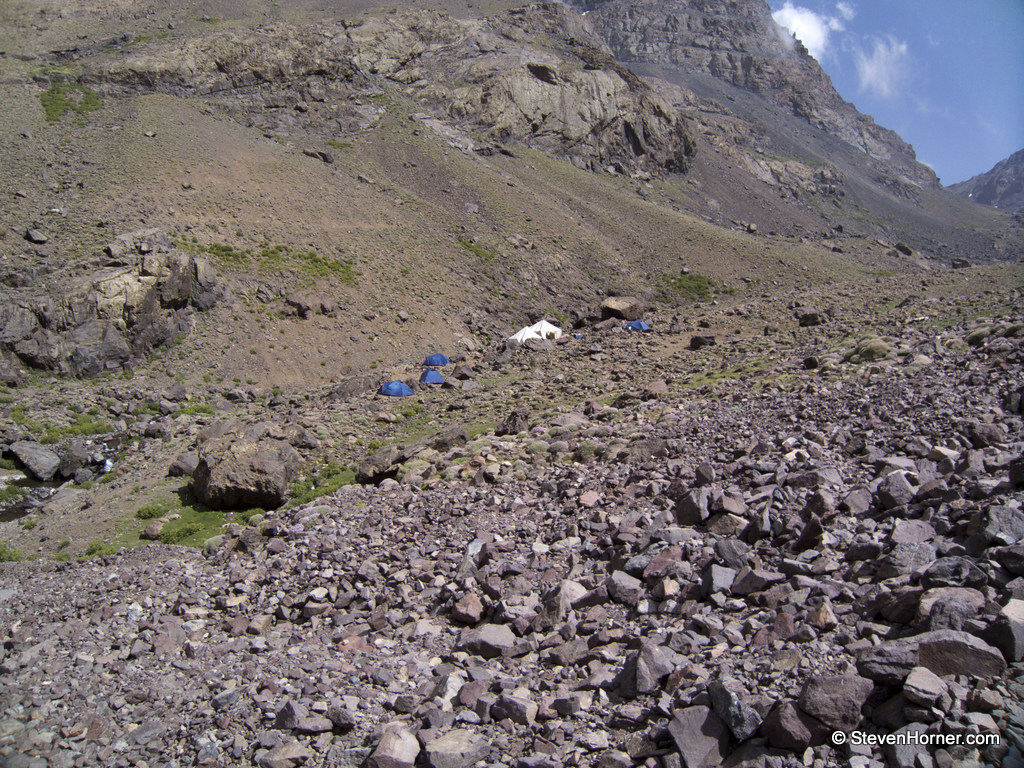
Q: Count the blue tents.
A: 4